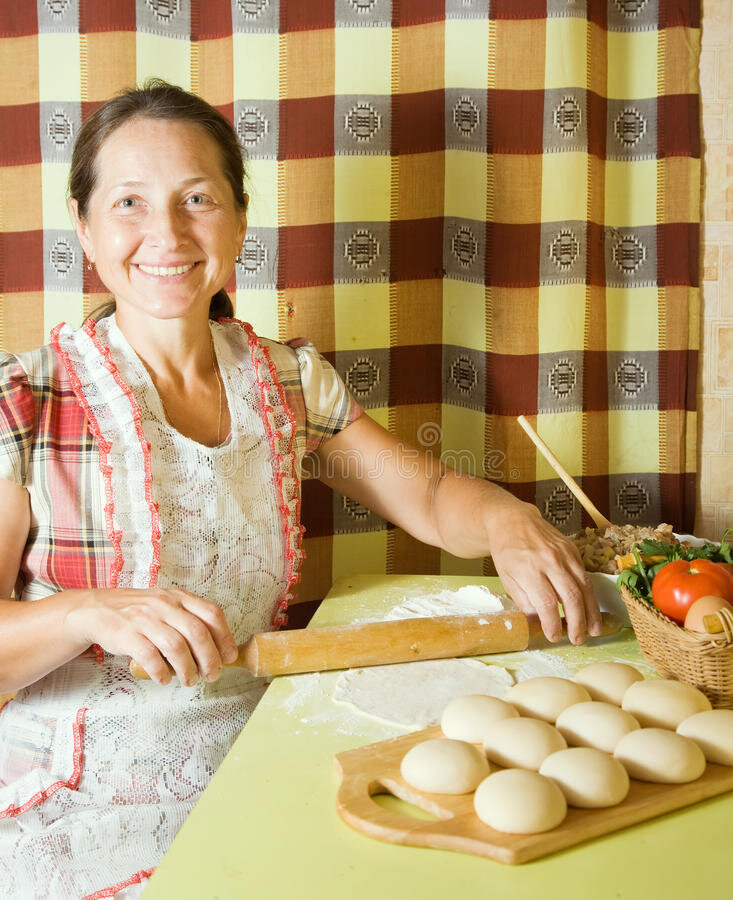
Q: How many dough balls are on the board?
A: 11